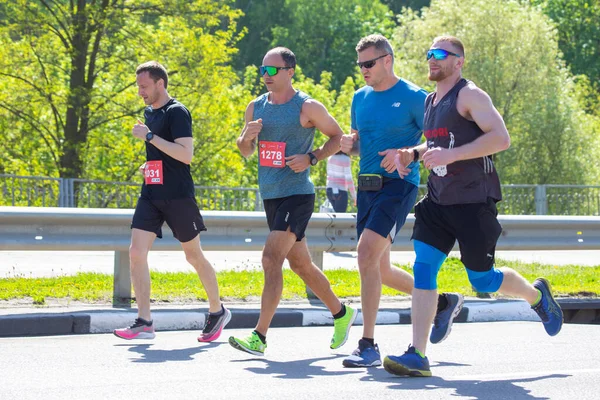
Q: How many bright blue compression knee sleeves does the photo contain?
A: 2